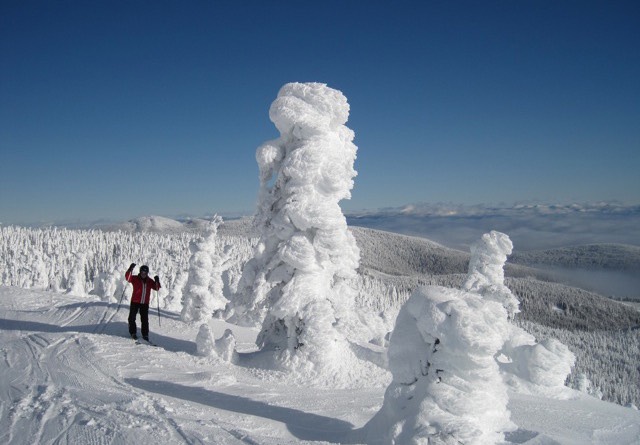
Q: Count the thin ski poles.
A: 2